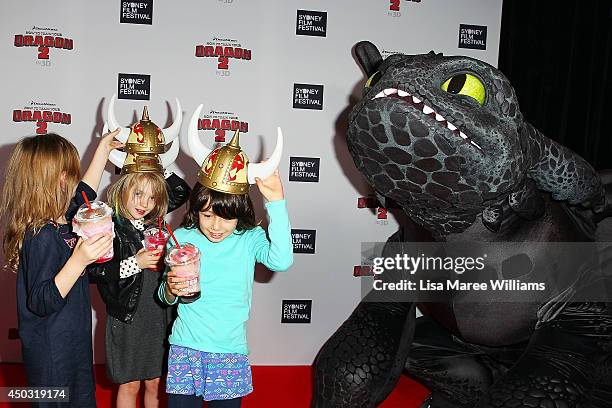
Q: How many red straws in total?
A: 3